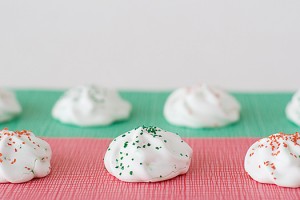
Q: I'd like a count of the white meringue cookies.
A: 7